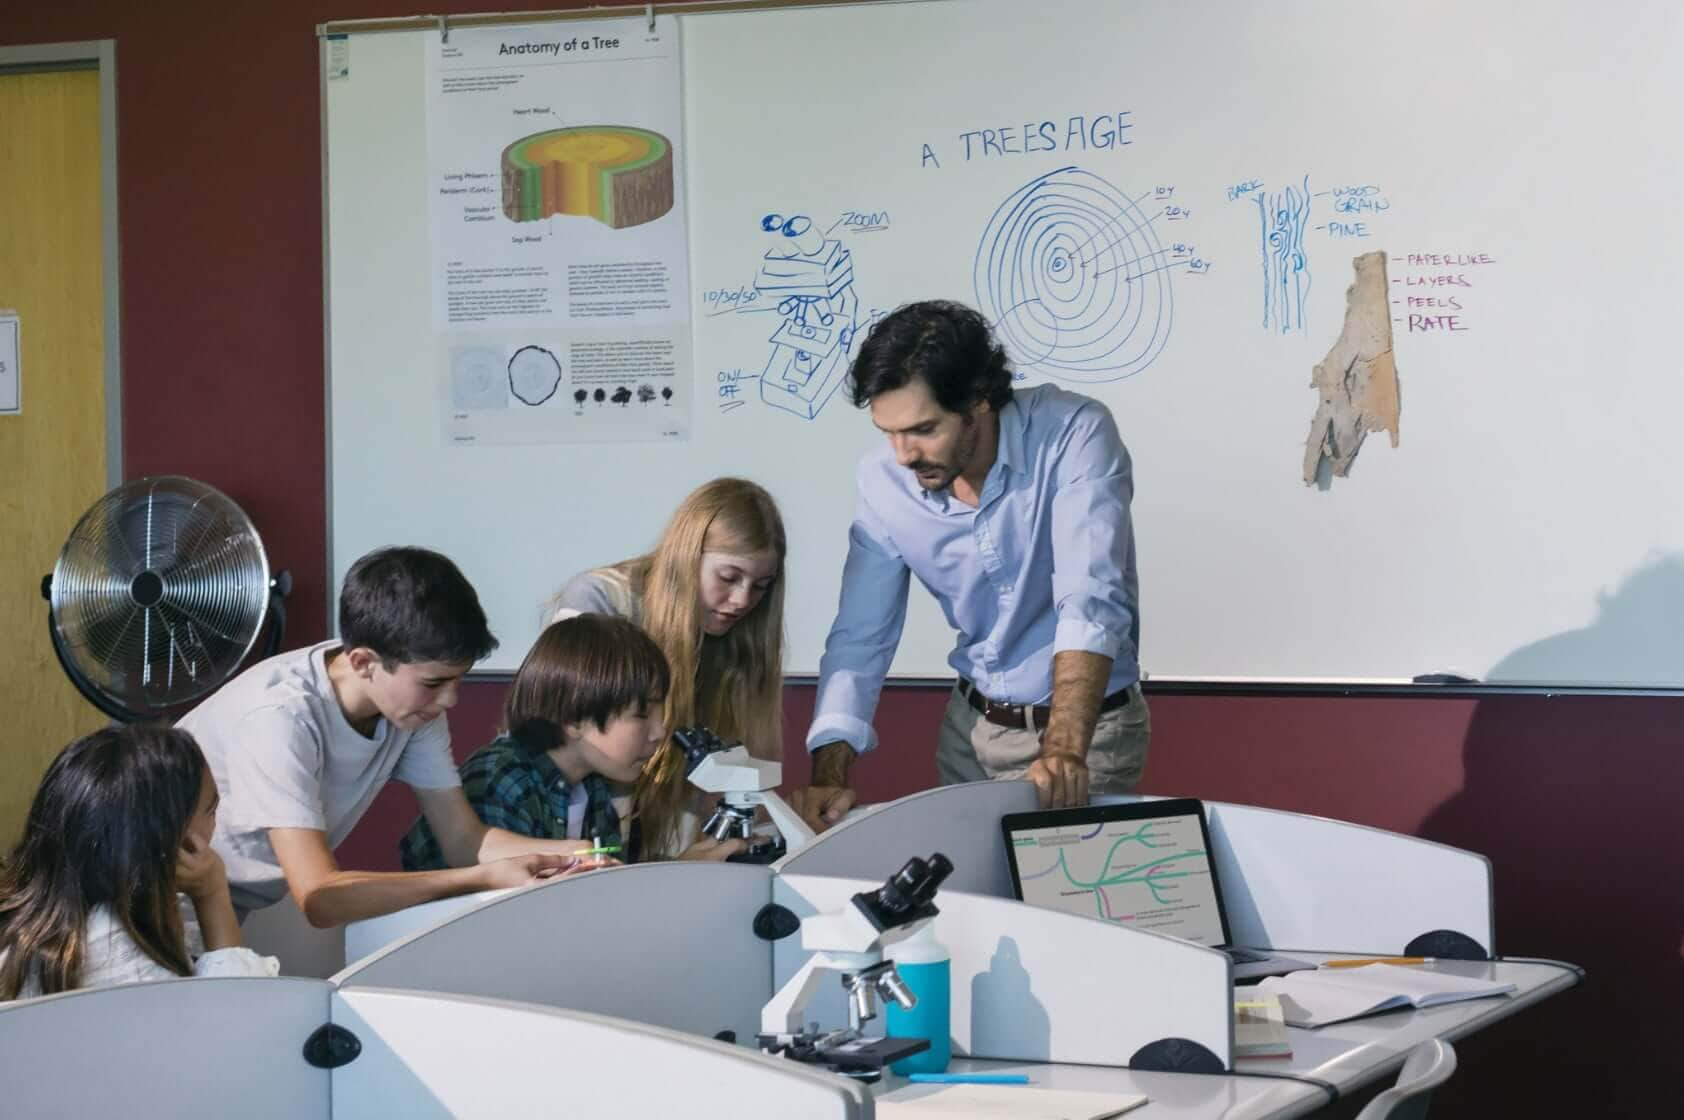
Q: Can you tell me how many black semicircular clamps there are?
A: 2